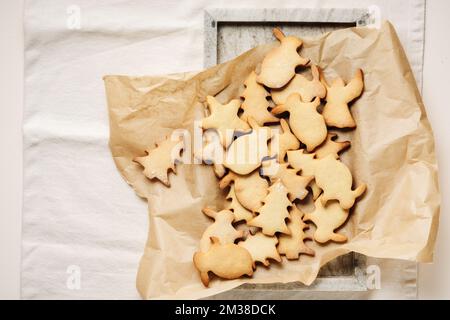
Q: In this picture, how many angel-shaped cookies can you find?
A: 1